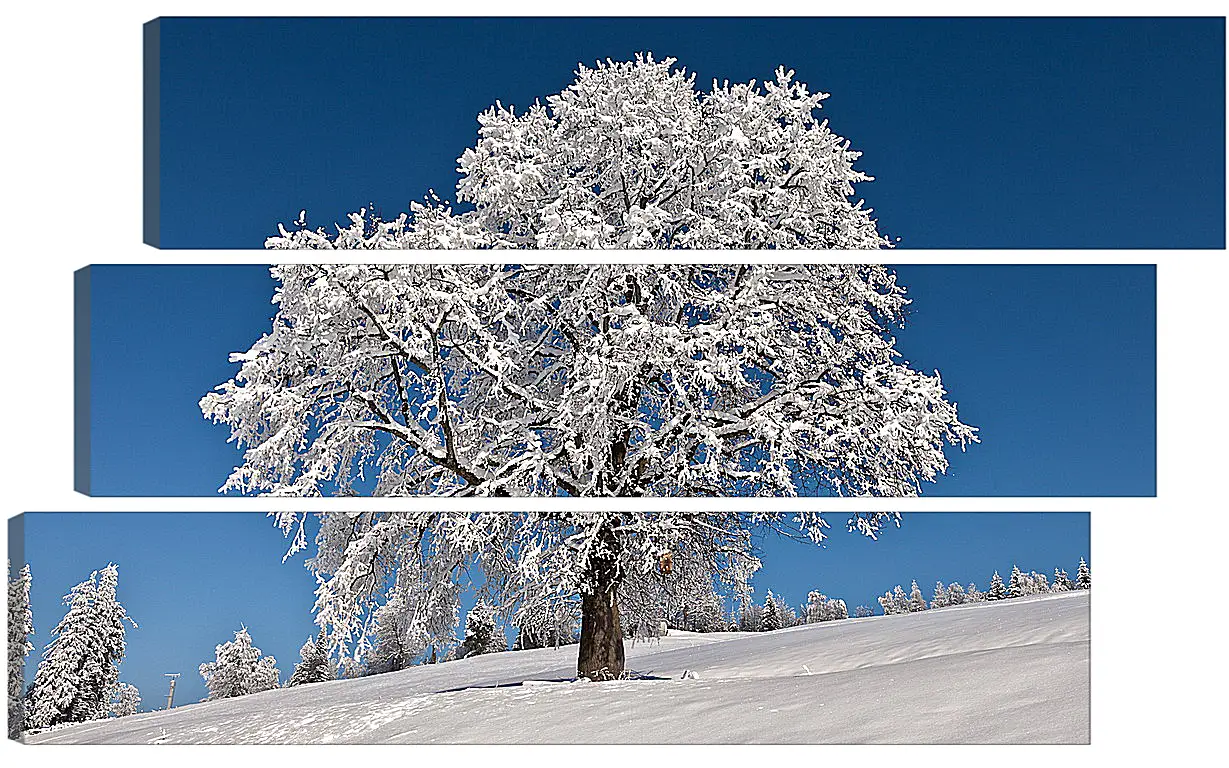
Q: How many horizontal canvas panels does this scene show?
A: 3